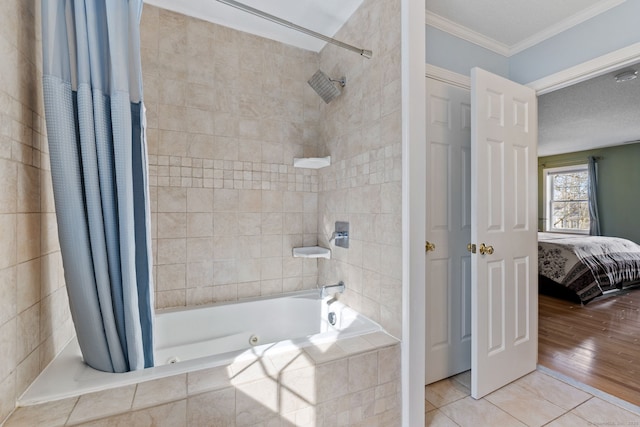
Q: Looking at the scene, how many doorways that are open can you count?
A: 1